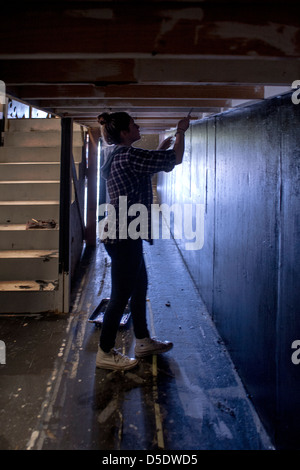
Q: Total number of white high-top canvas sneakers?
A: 2